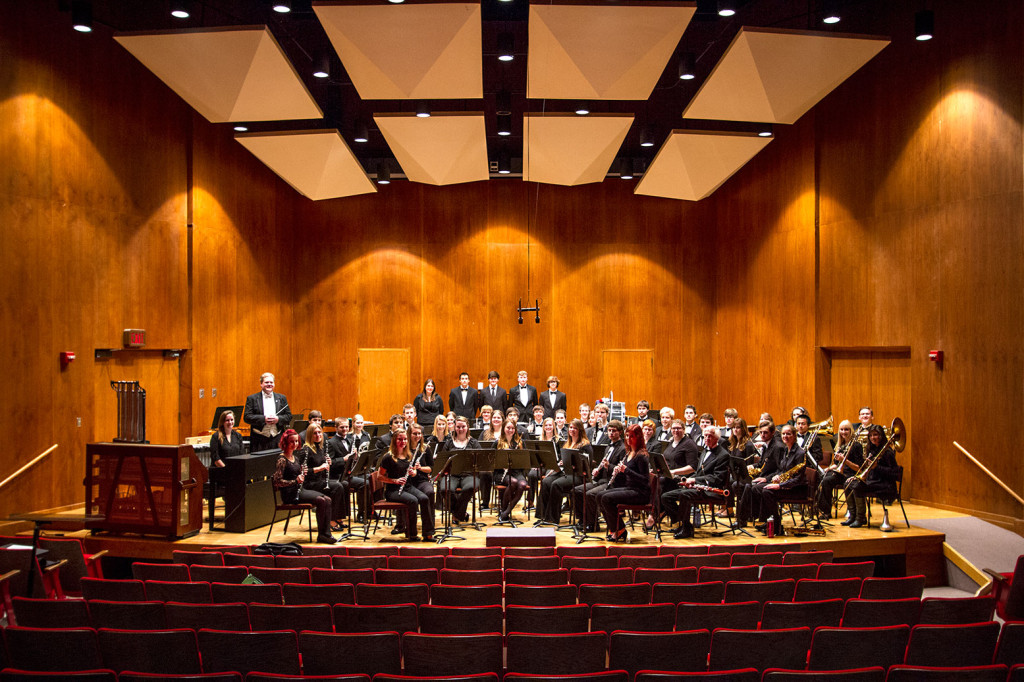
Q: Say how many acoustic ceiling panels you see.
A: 8